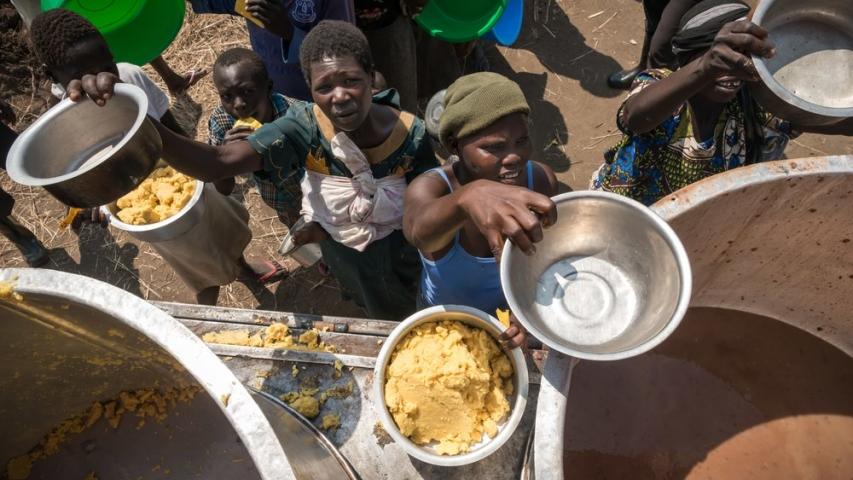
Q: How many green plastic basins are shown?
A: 2